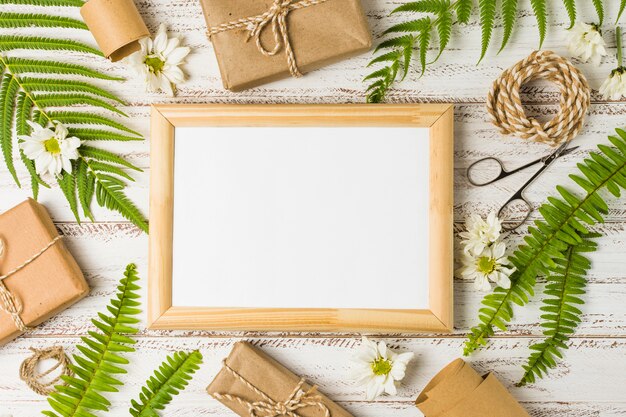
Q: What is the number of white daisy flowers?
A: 7